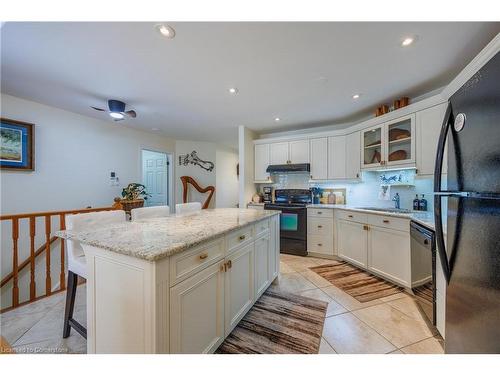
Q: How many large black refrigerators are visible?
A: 1